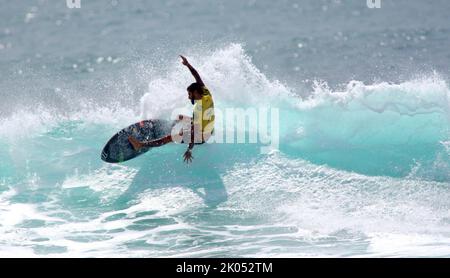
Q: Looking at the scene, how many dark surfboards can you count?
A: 1